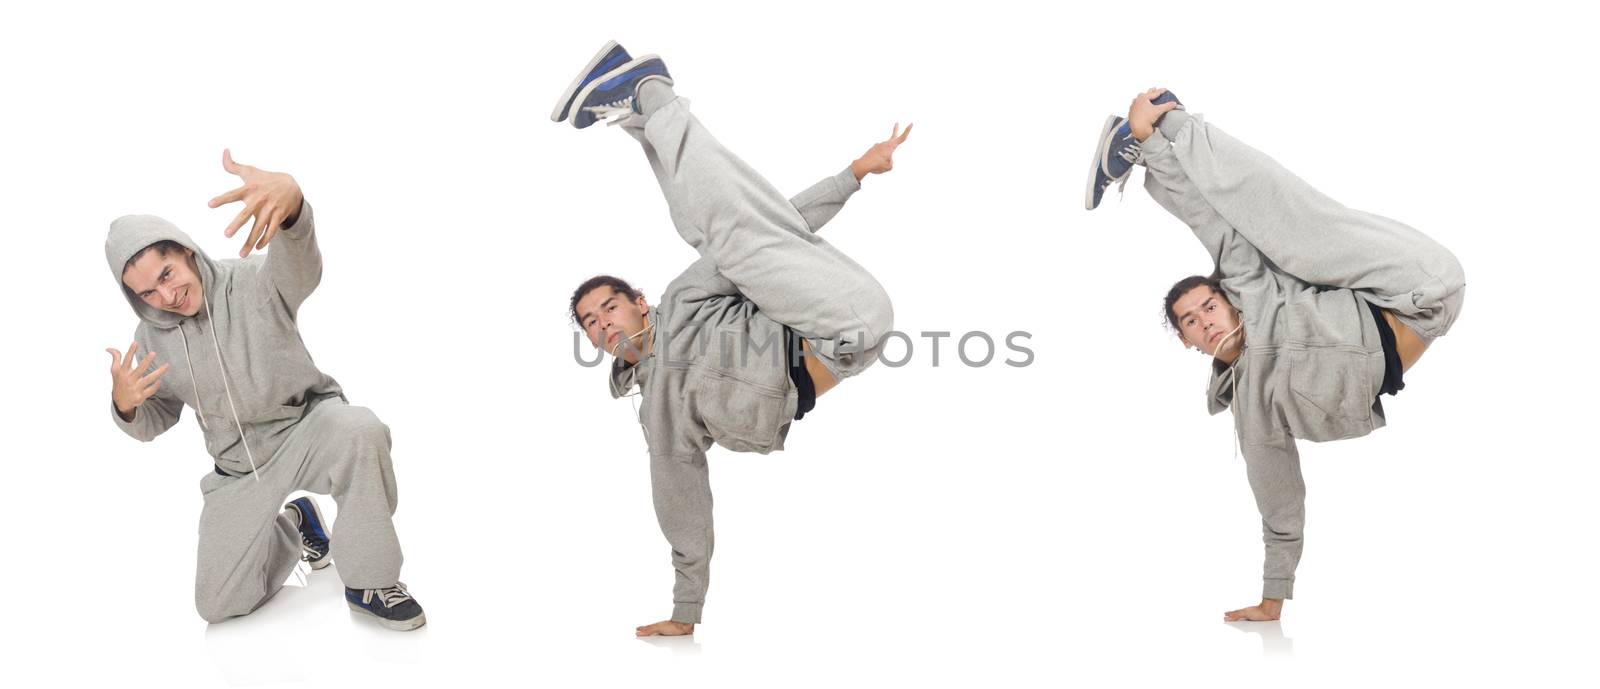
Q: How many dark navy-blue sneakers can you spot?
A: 6